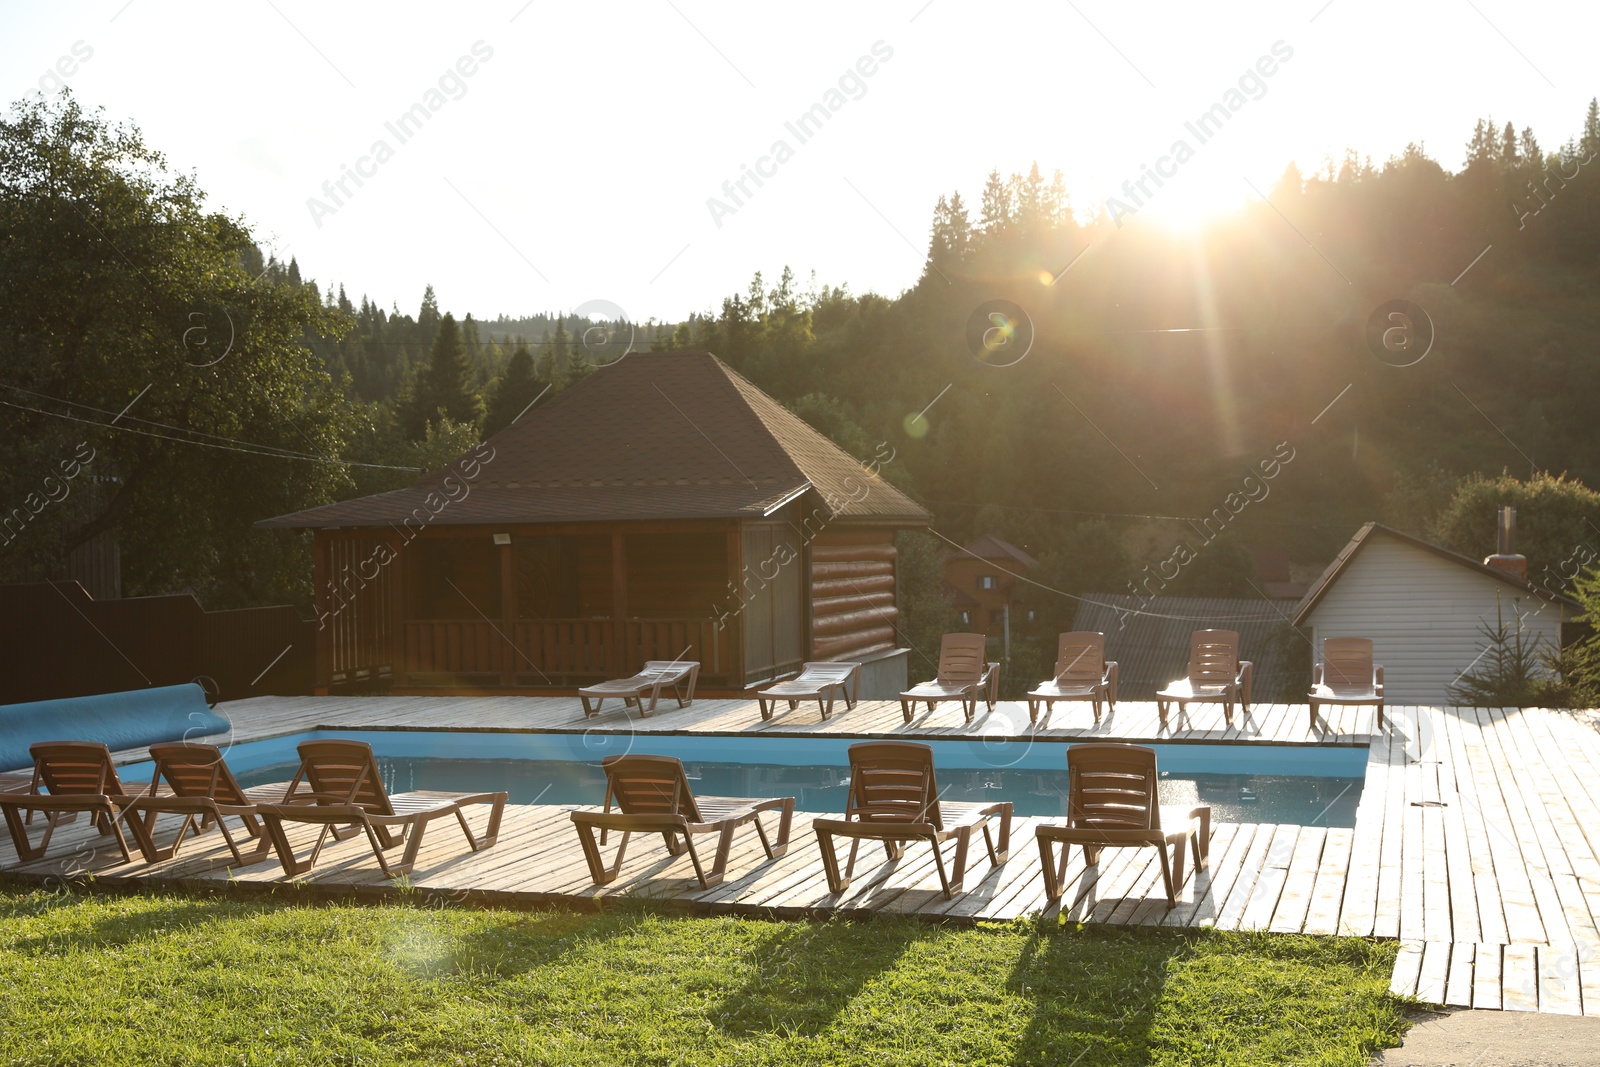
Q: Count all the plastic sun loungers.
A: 12